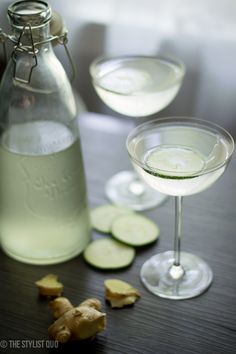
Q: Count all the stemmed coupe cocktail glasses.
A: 2